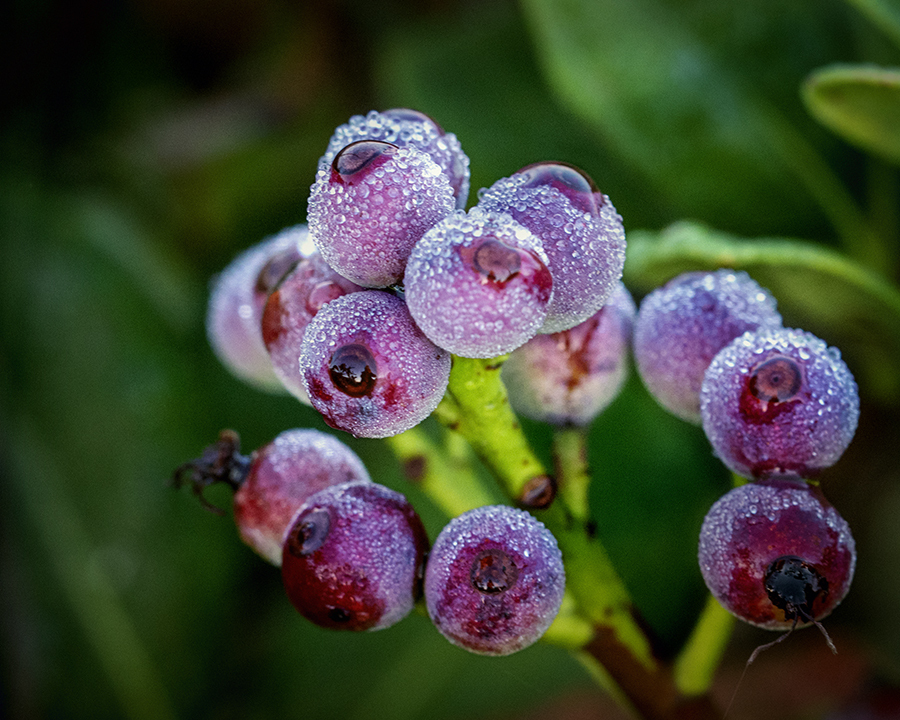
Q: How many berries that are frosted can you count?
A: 14